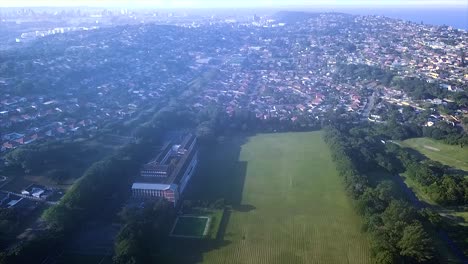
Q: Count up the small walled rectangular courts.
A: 1